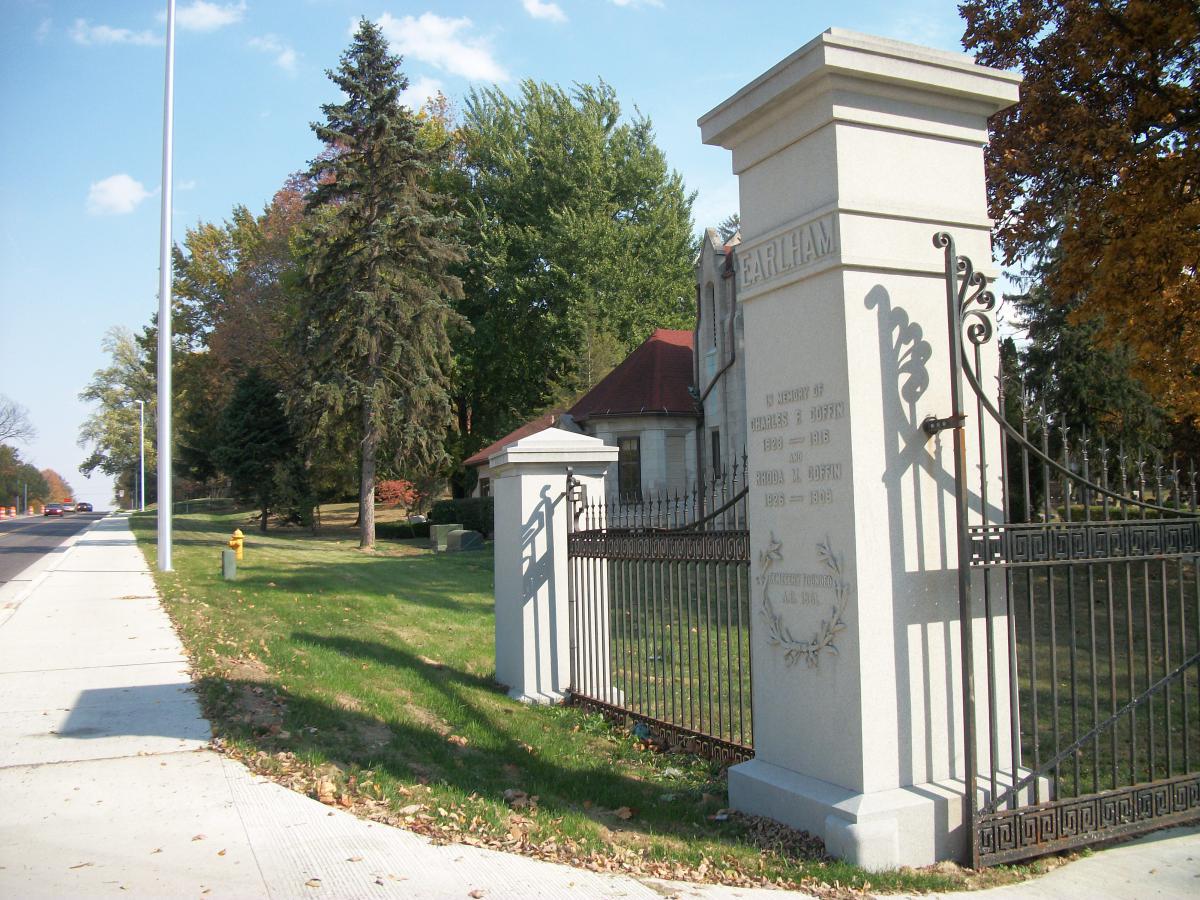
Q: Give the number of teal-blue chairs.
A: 0